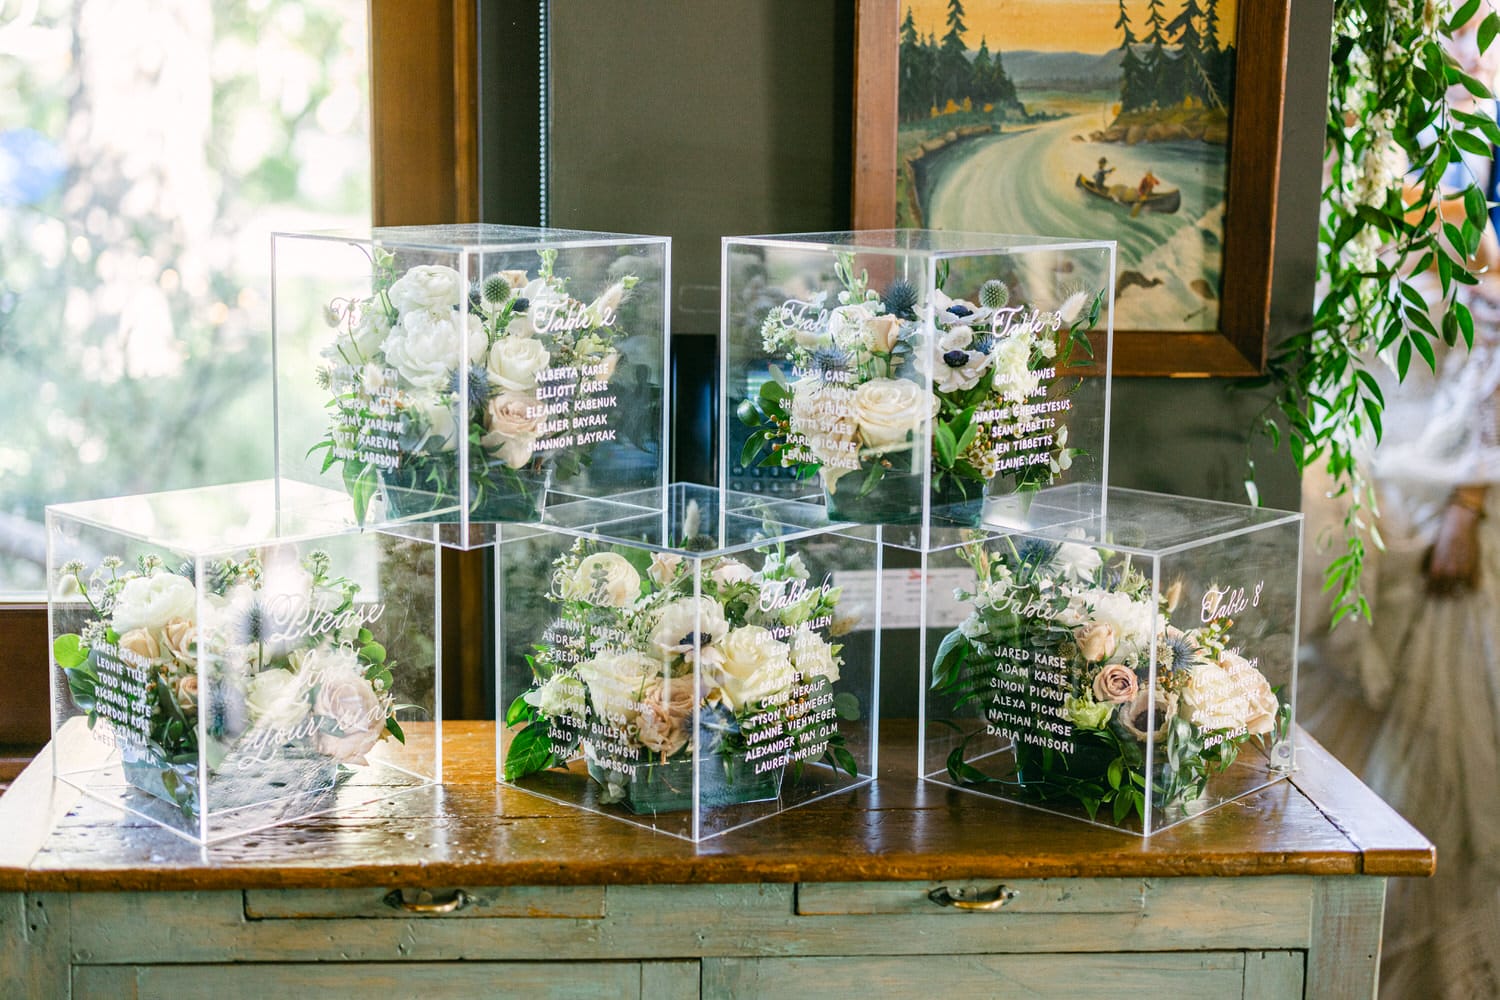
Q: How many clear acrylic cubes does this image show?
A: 5